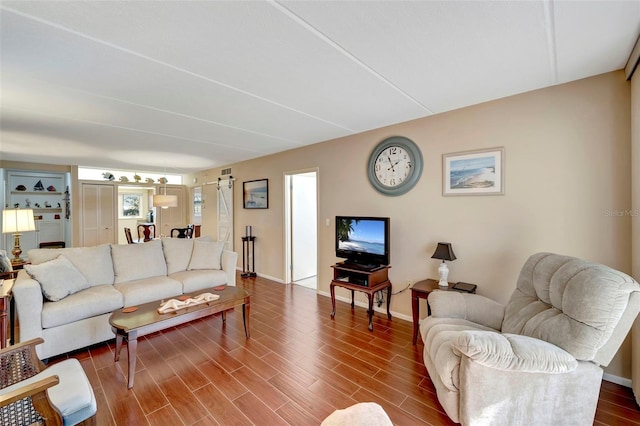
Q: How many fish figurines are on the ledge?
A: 5